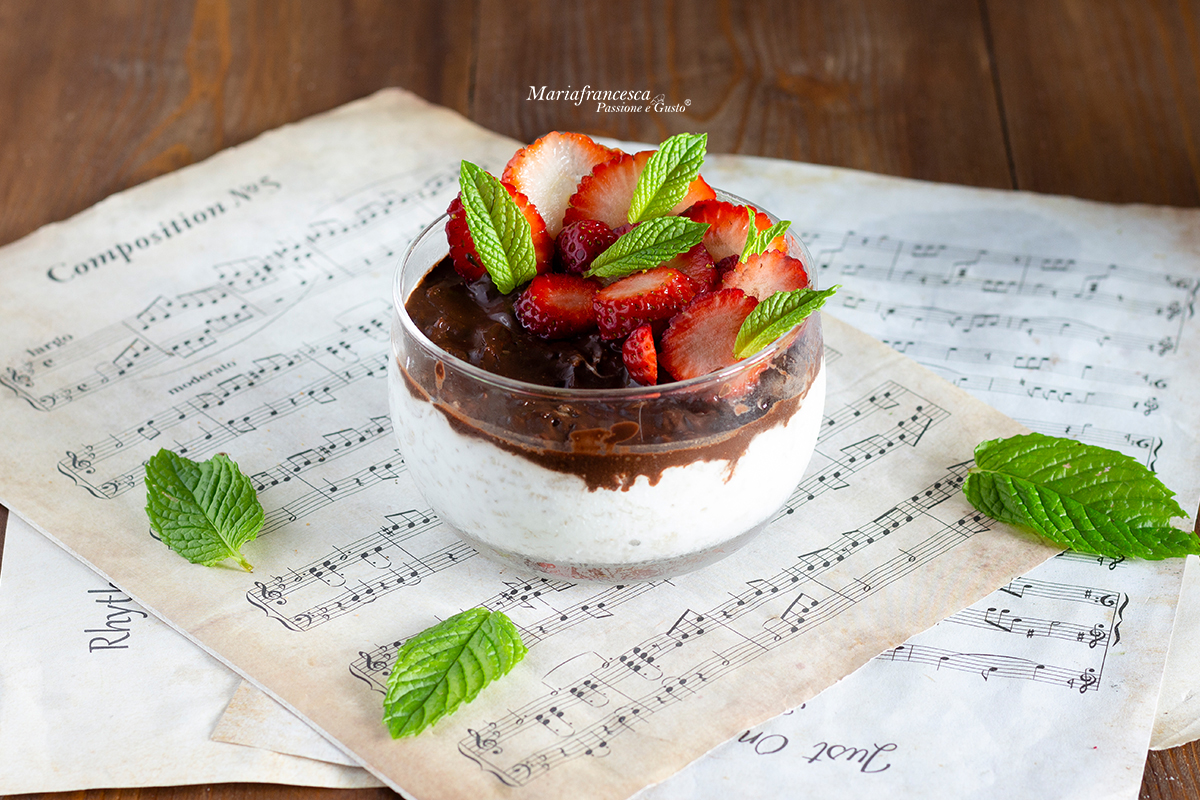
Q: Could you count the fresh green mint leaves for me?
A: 8